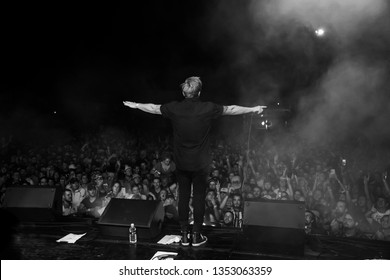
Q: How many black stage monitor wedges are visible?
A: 3